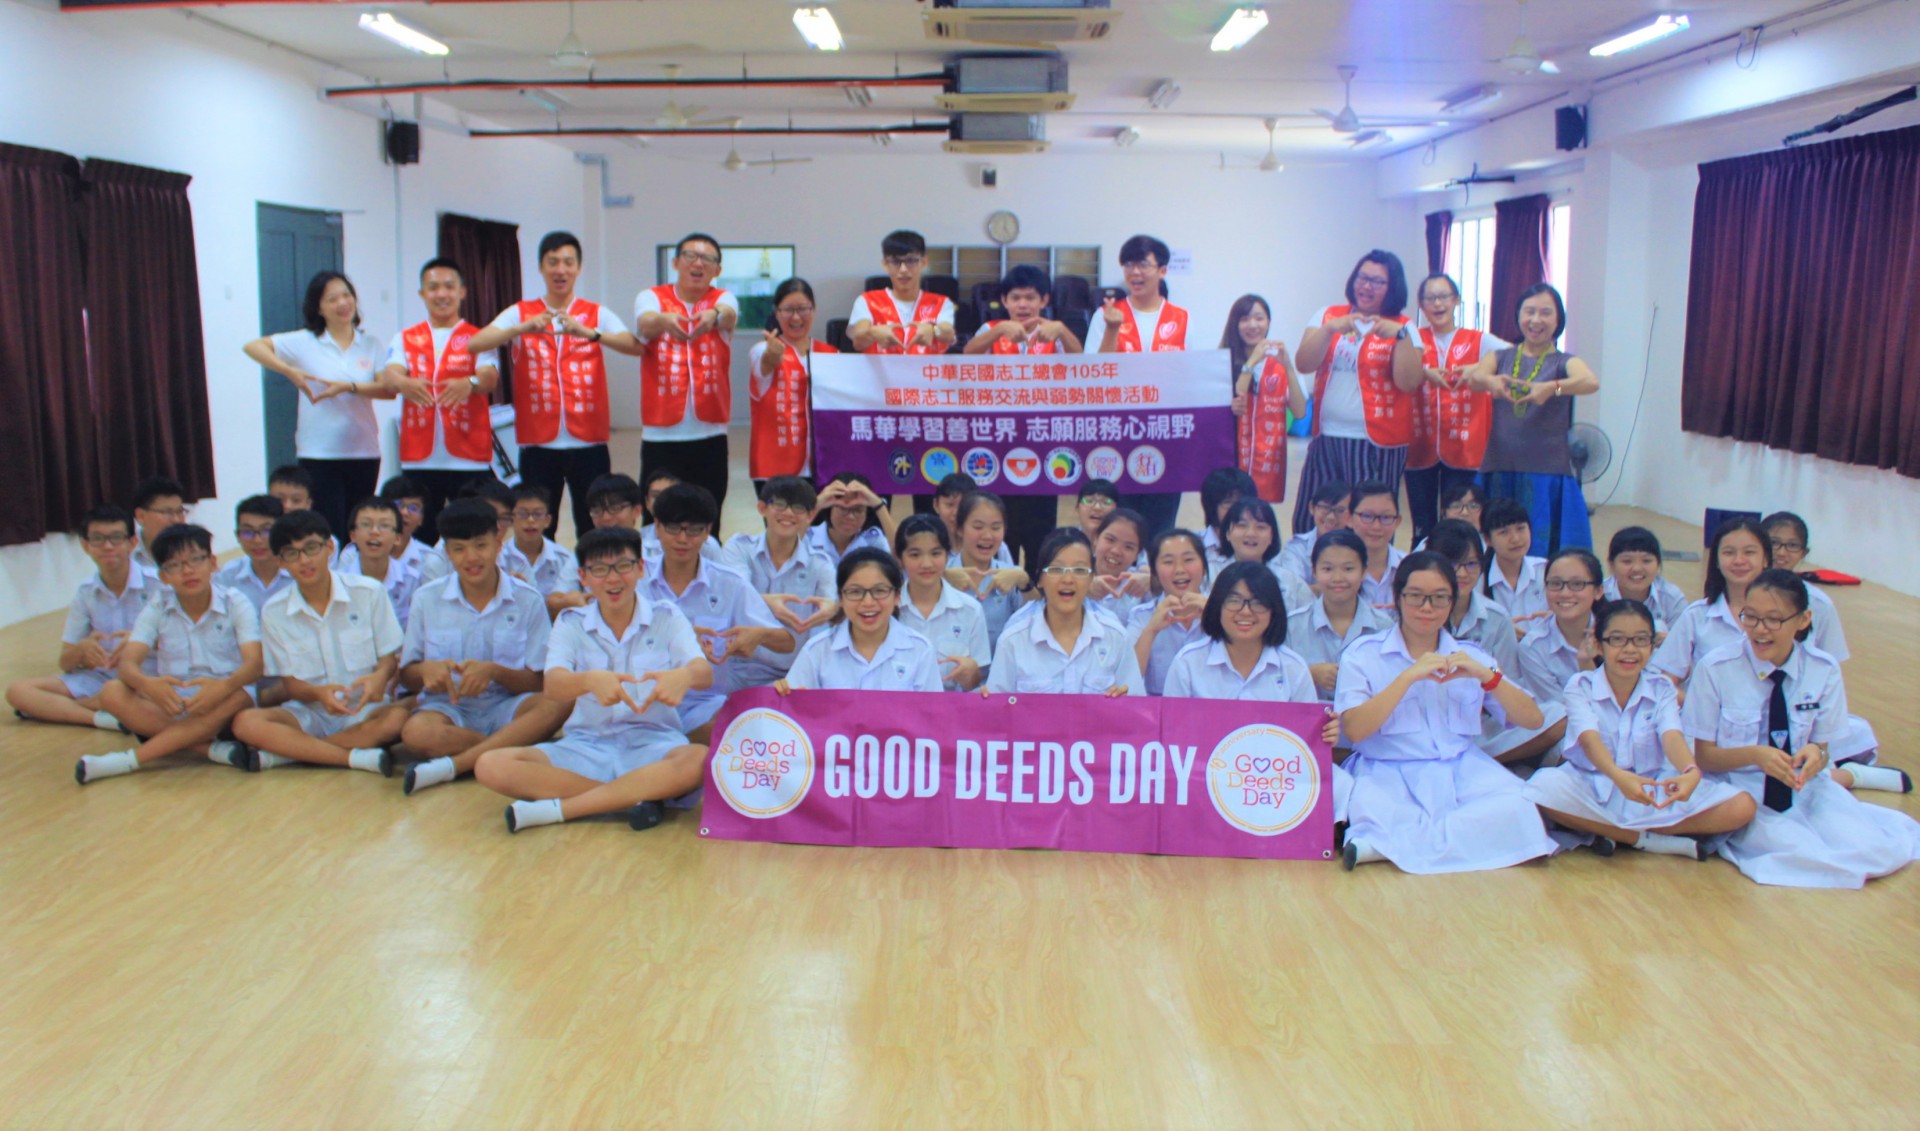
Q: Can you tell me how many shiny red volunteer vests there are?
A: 10